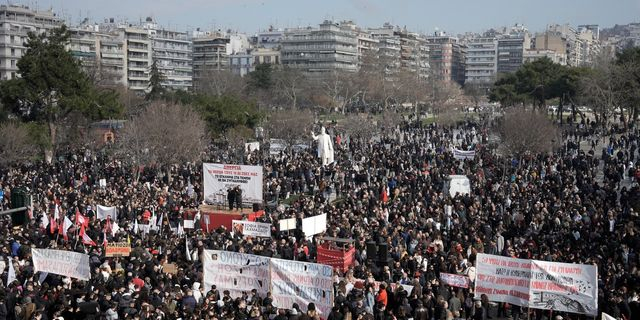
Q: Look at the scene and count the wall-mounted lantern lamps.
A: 0